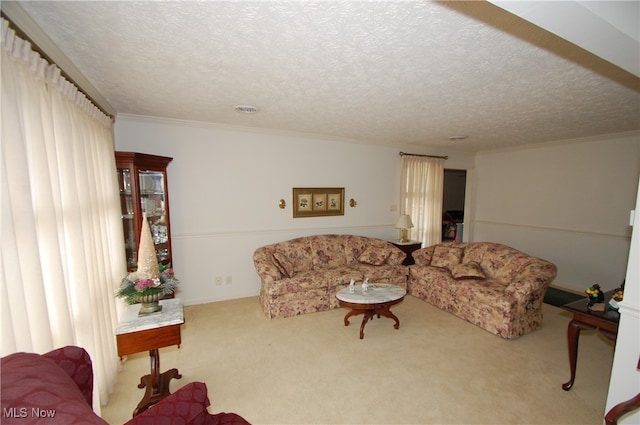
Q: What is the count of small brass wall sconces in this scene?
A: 2